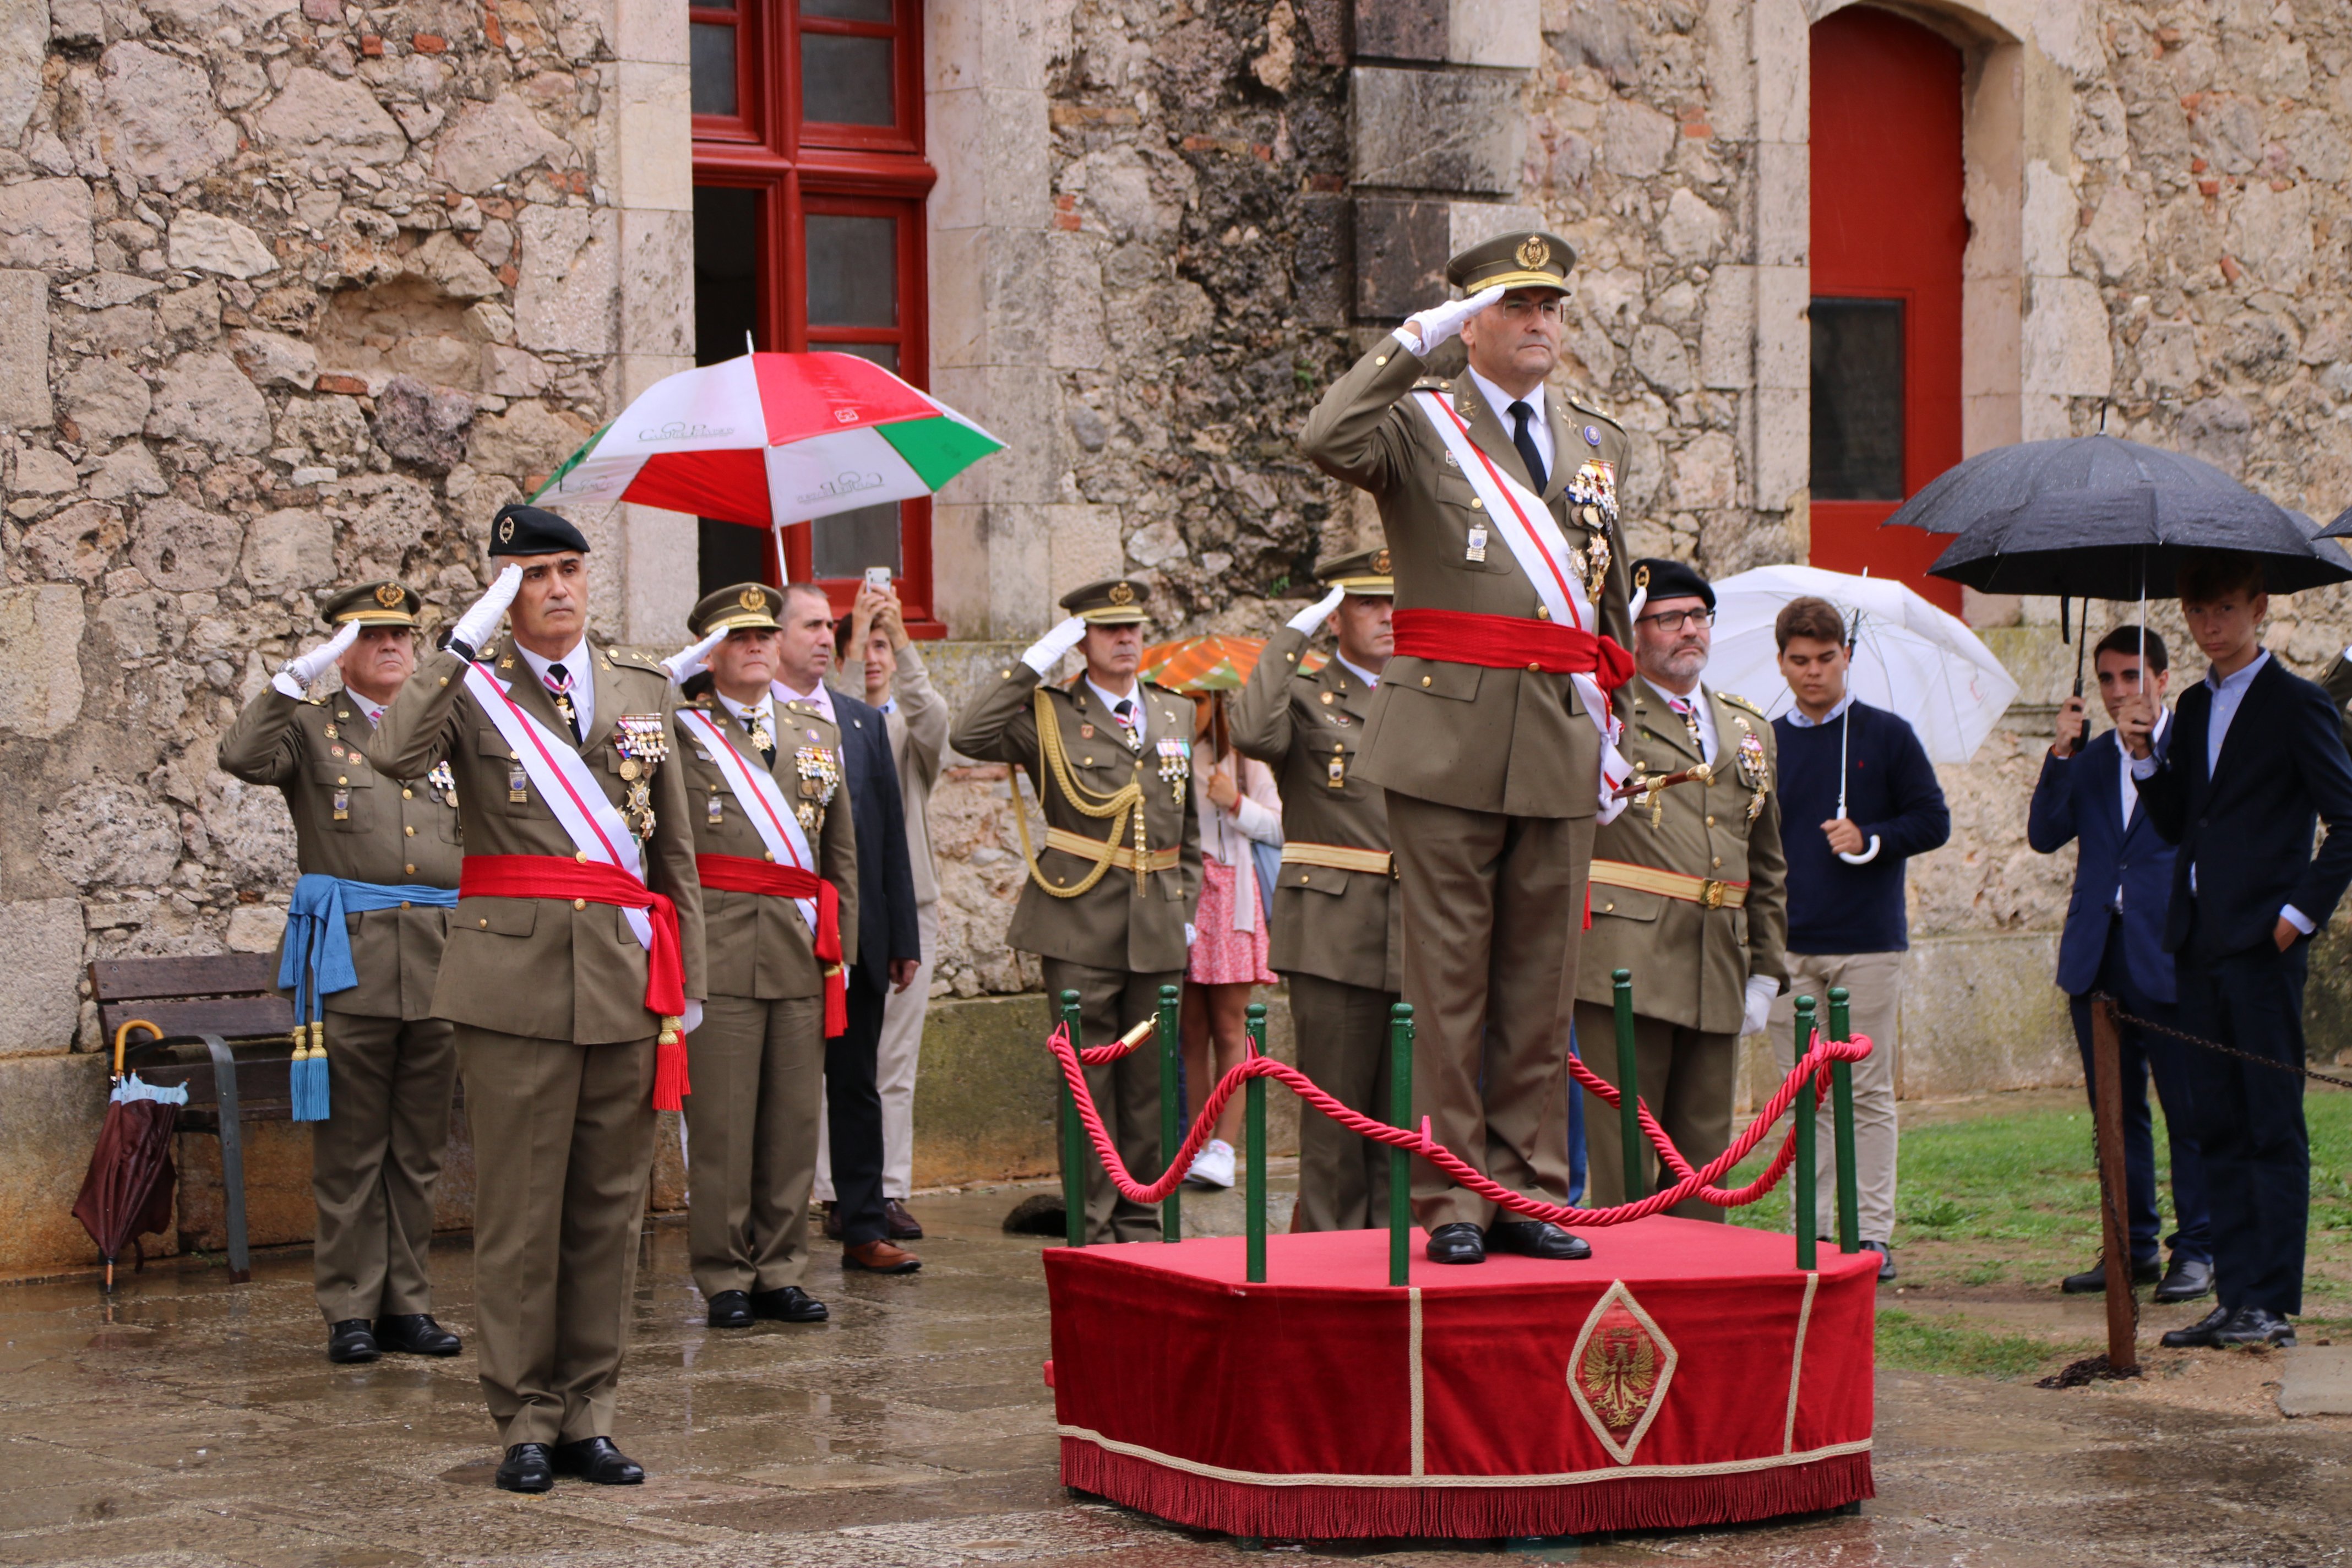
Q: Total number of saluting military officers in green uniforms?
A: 7